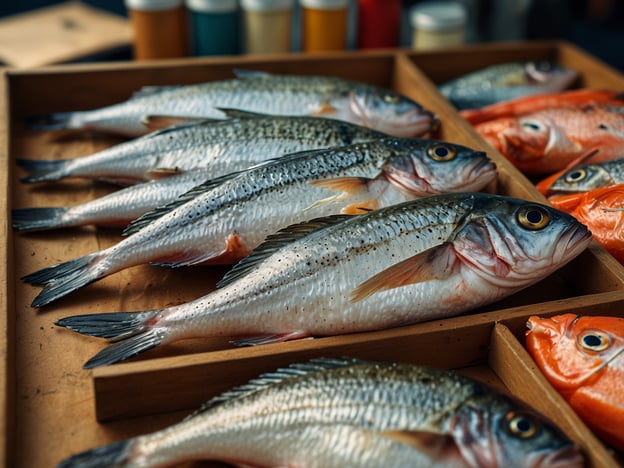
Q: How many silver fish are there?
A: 8